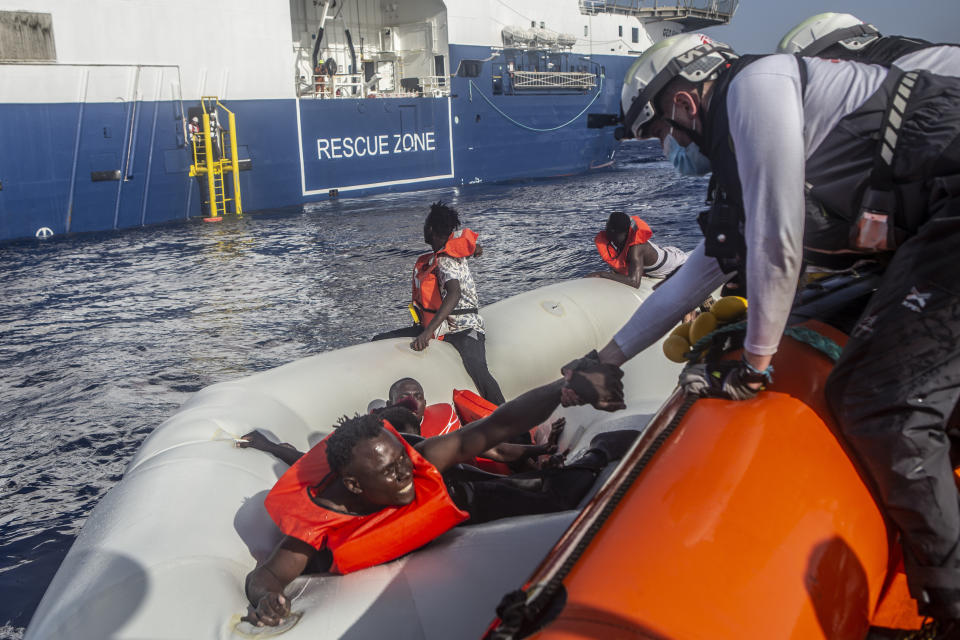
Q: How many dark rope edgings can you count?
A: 1